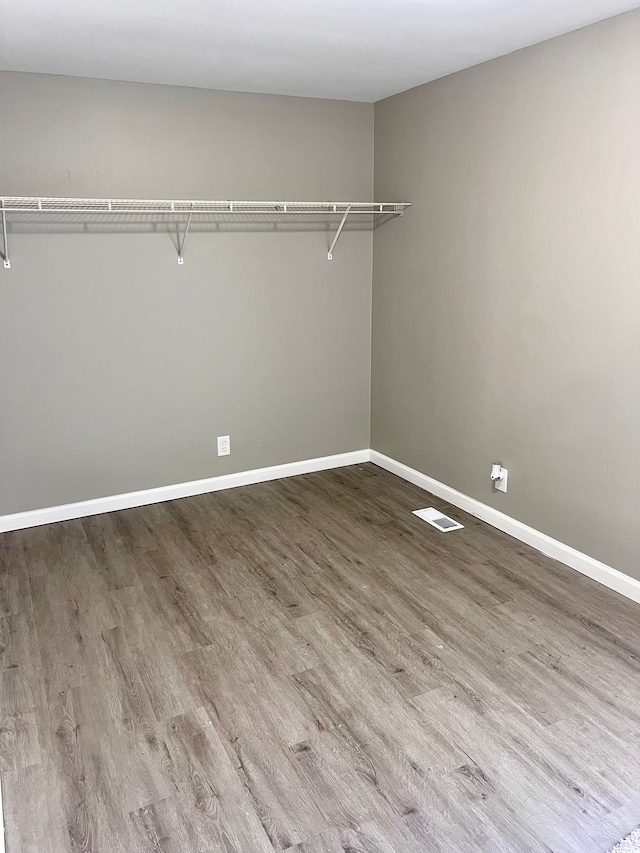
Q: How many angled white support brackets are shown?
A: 3